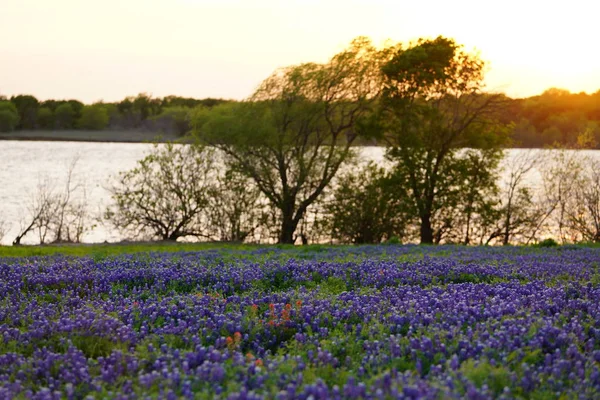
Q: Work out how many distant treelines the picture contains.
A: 1